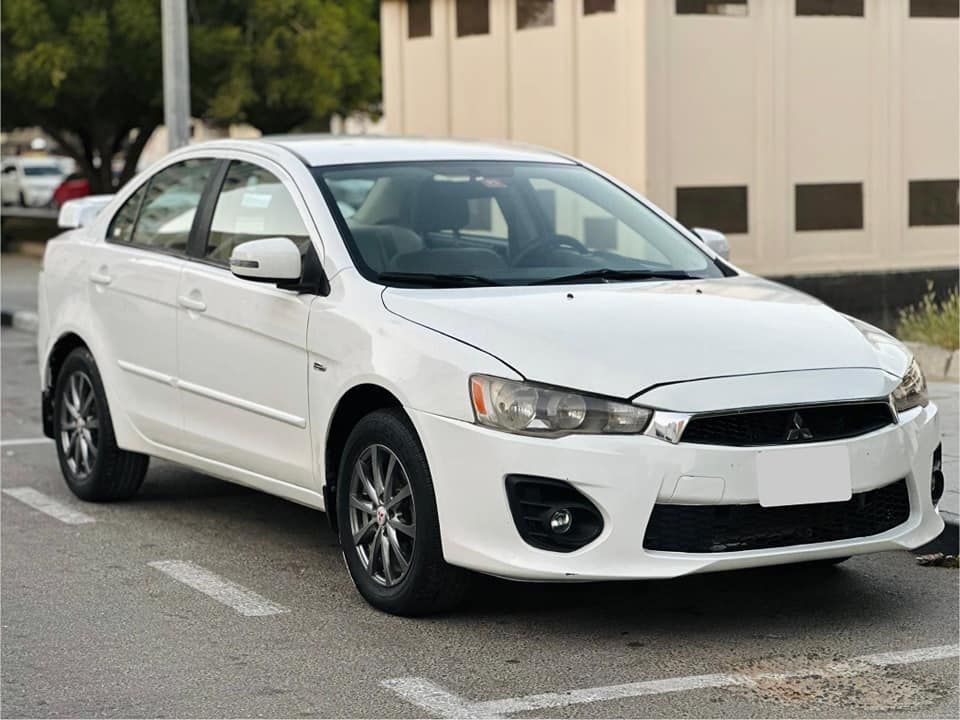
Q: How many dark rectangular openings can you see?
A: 10